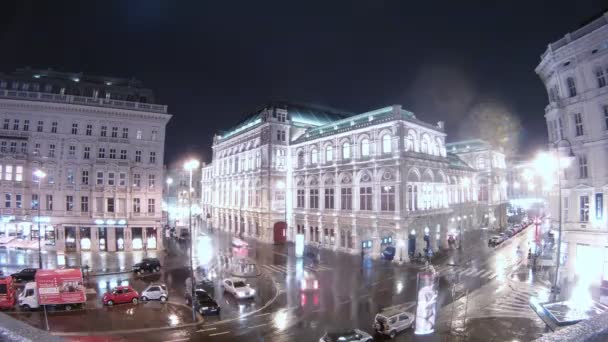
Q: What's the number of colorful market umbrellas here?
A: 0